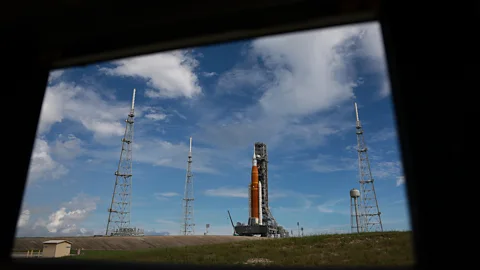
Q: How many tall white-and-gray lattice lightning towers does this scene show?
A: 3